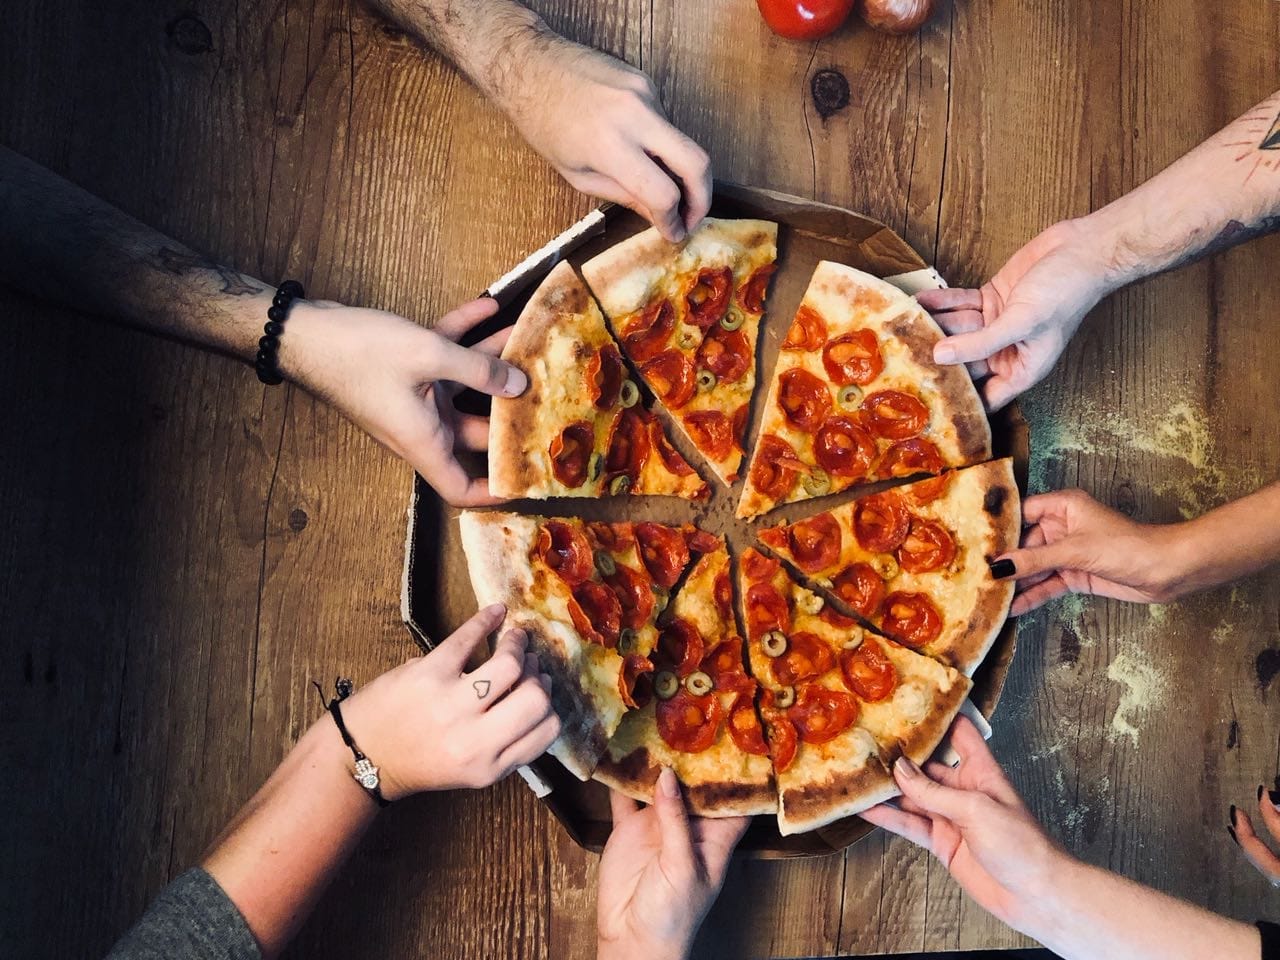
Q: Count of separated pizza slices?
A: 7